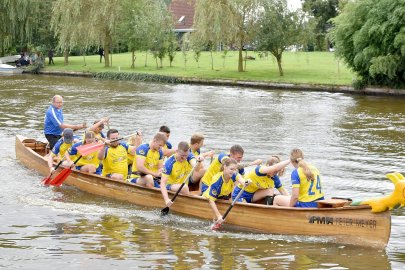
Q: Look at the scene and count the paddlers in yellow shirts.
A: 13